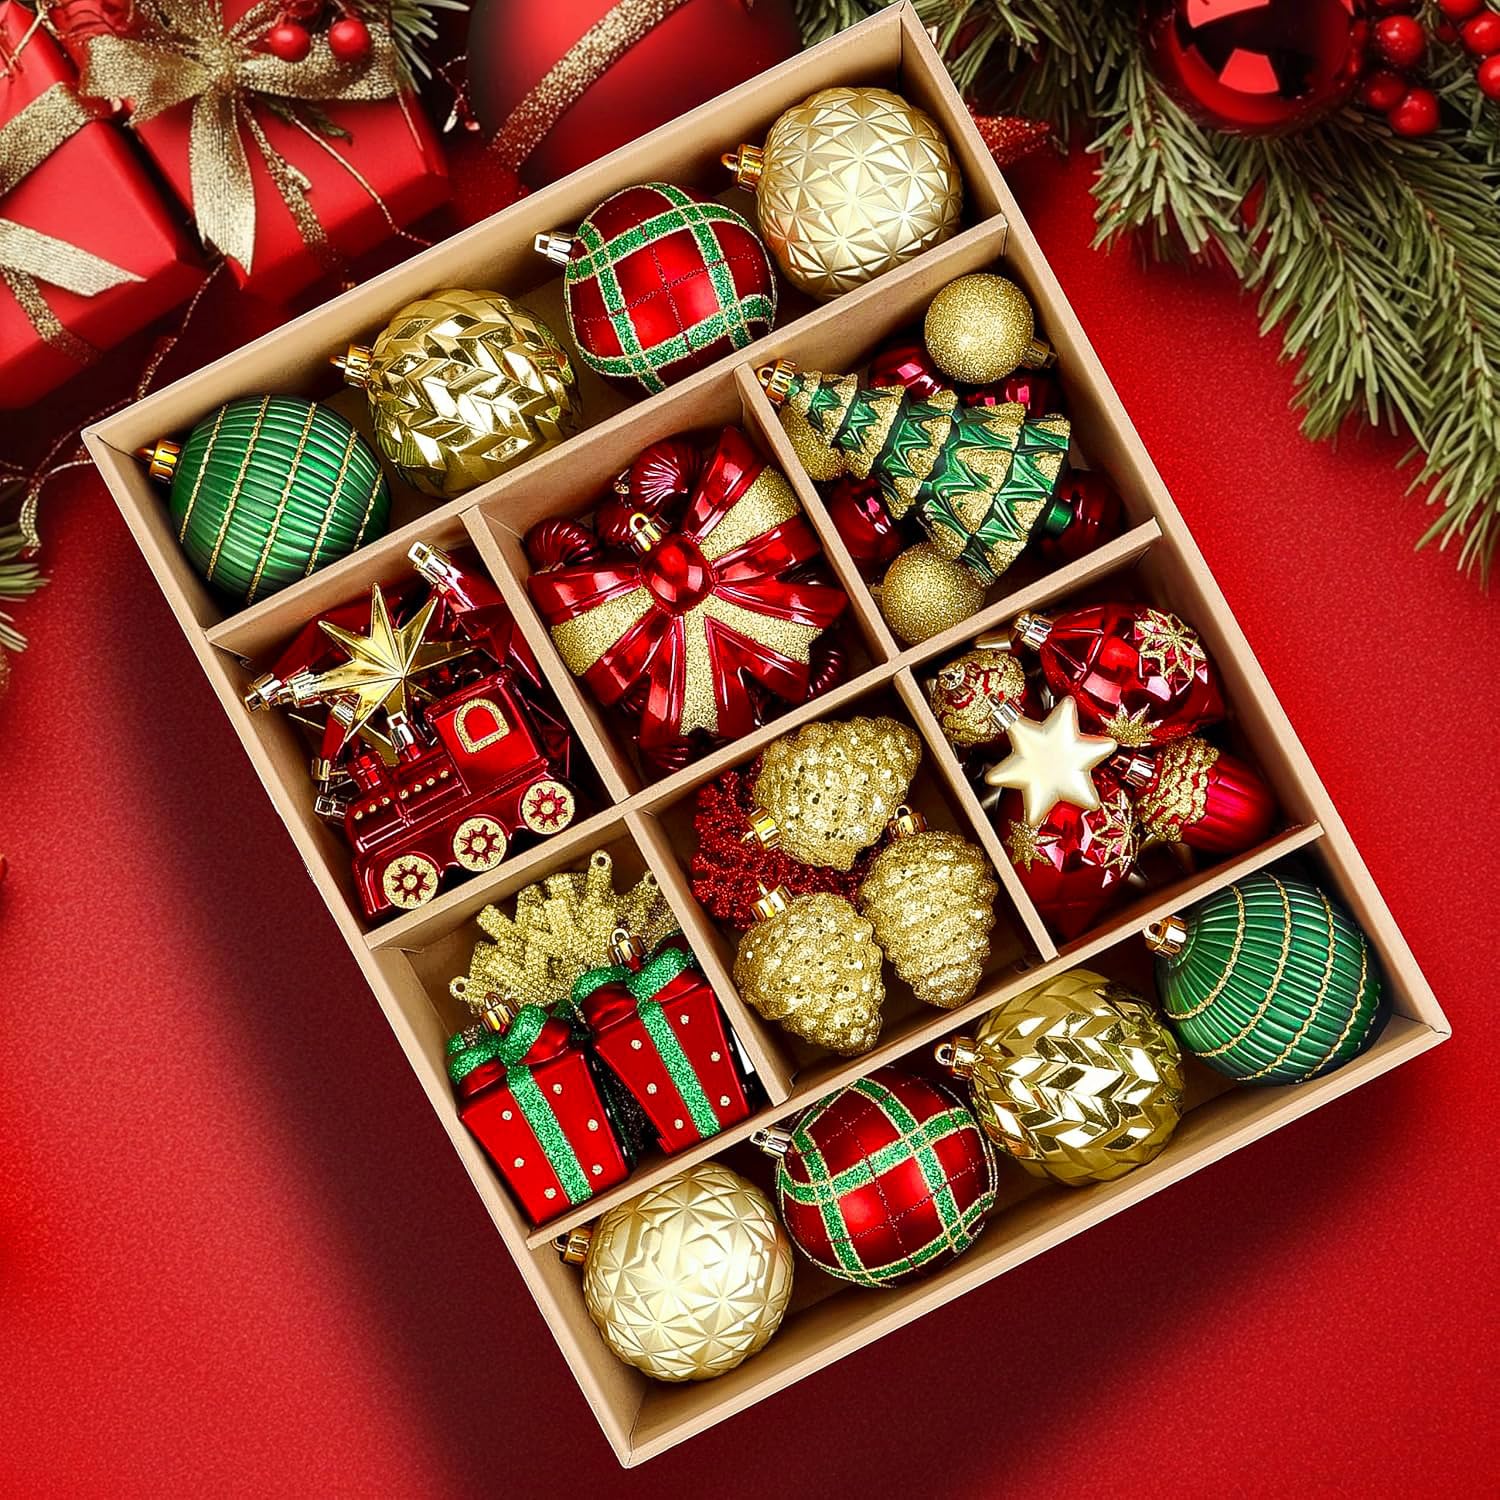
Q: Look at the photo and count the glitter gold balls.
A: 3